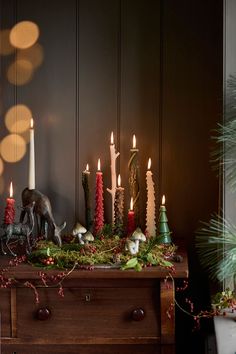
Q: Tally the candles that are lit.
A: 10